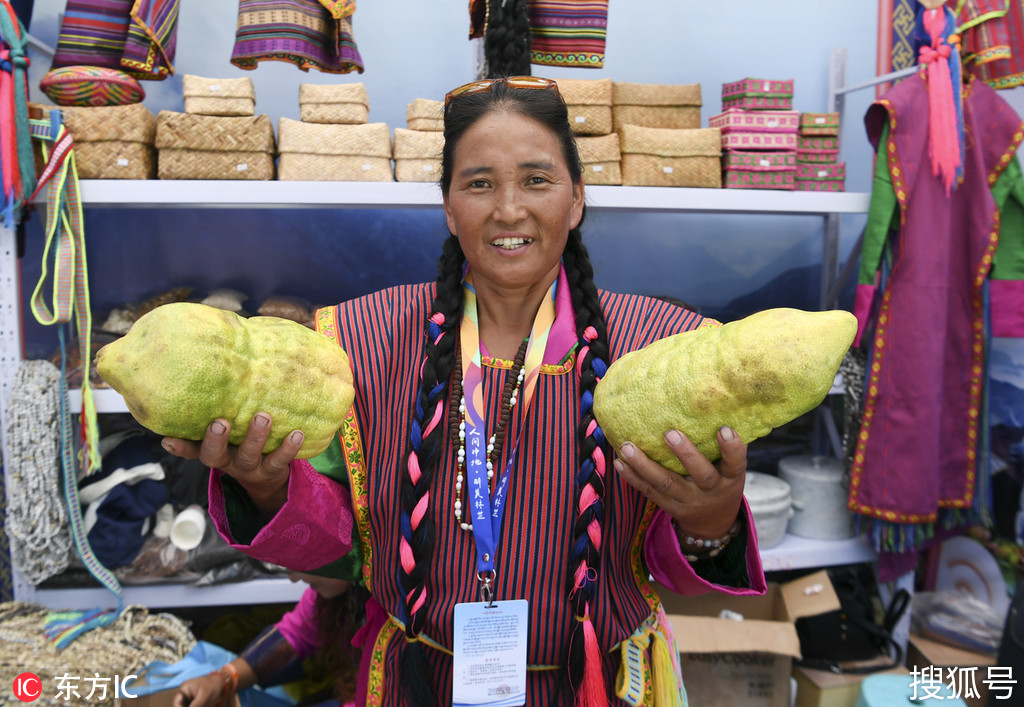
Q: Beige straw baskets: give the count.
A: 11